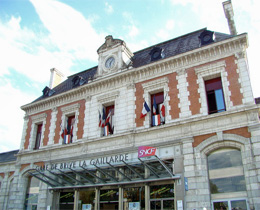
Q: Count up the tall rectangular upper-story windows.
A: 5